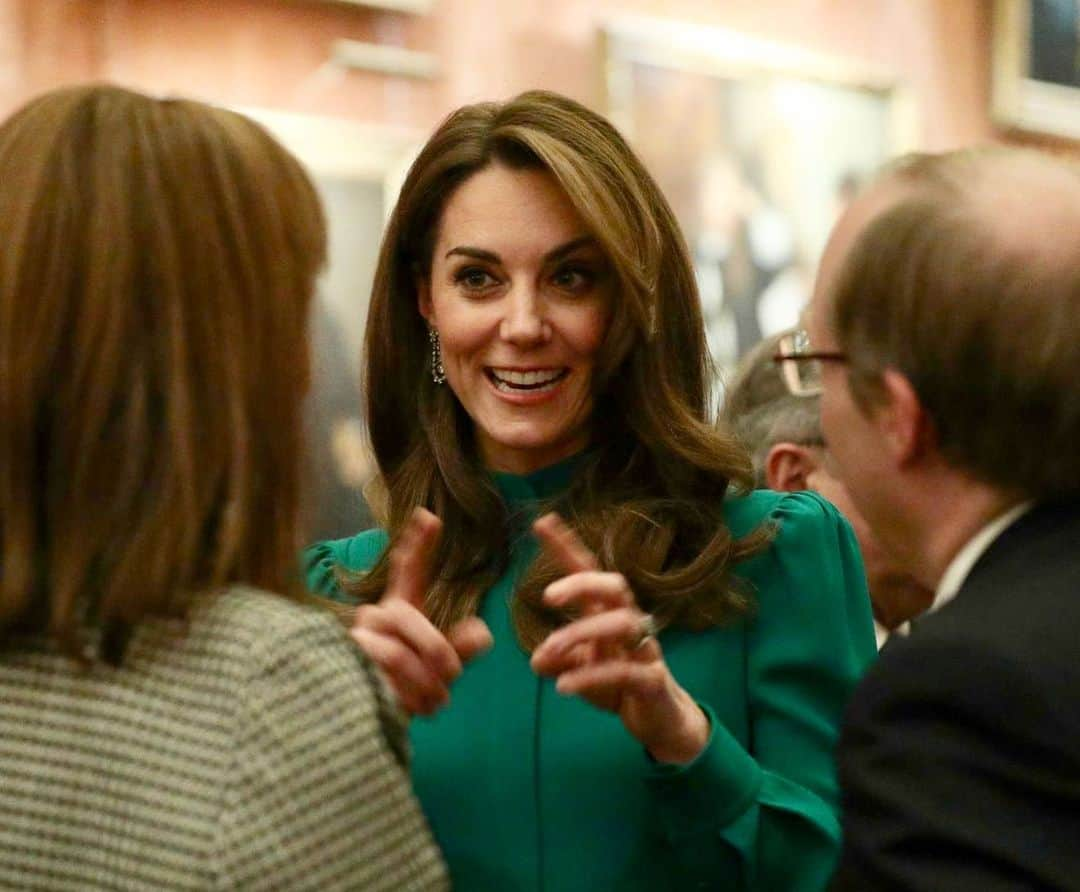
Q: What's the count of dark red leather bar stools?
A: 0